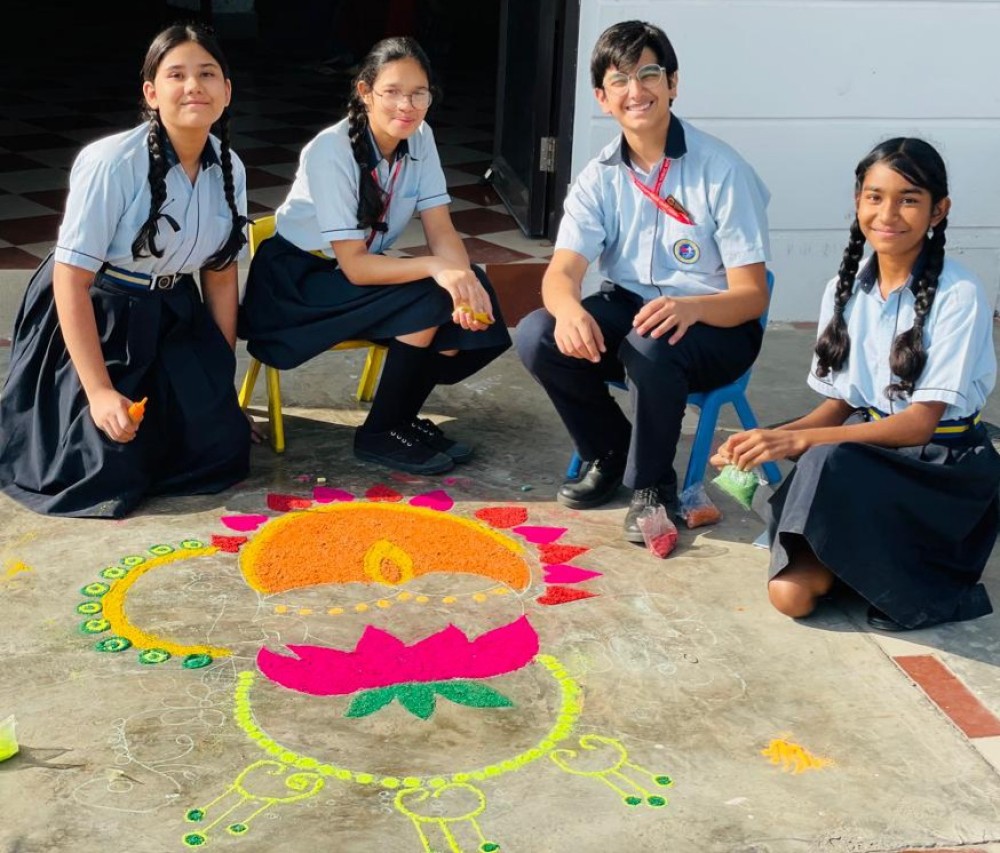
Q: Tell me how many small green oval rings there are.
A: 10